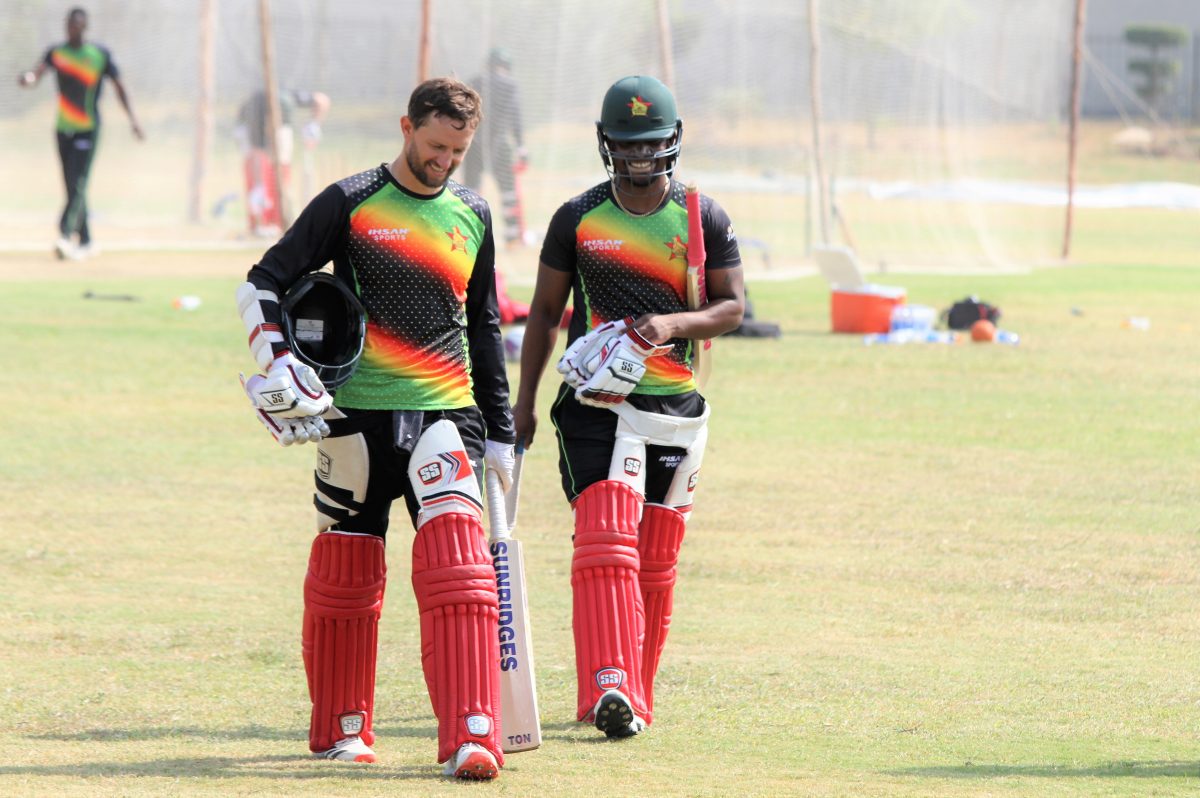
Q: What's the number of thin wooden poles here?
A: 6